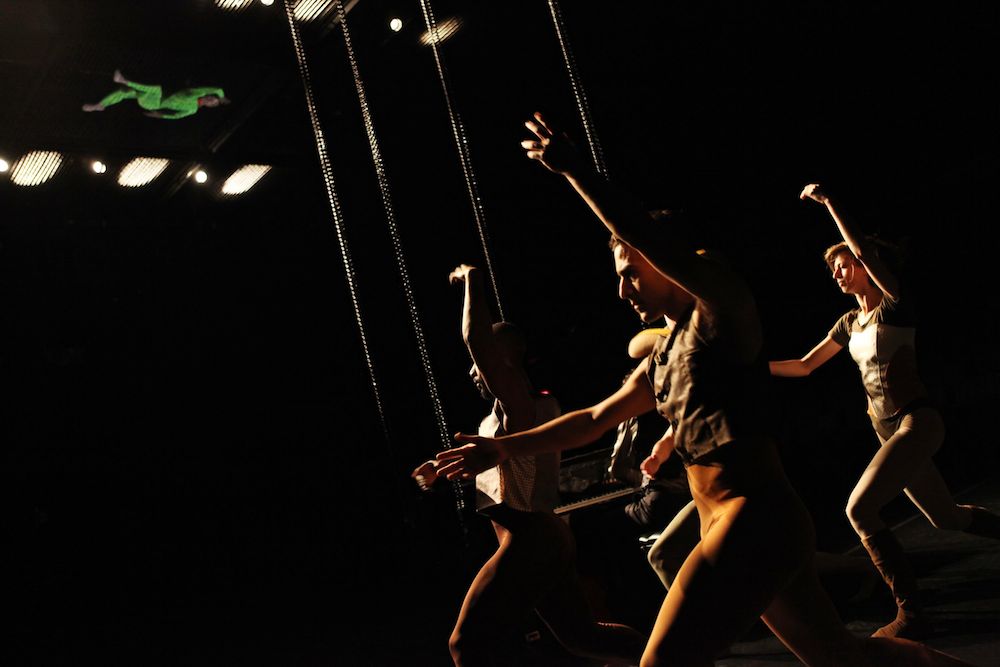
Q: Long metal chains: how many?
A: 4